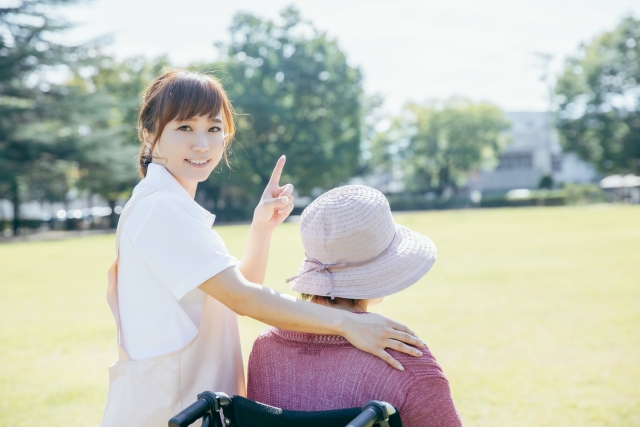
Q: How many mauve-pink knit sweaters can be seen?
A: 1